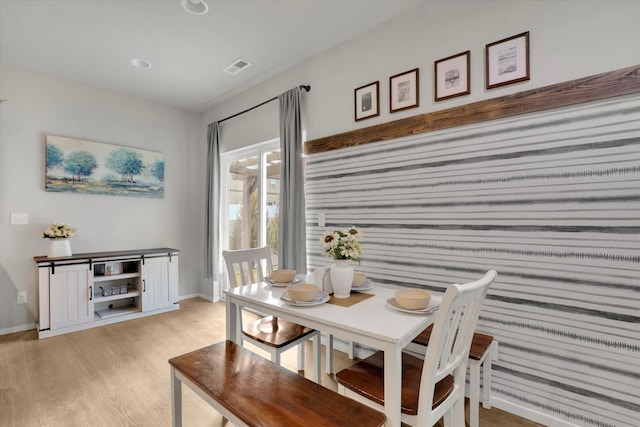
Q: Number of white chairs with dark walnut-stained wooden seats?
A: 2